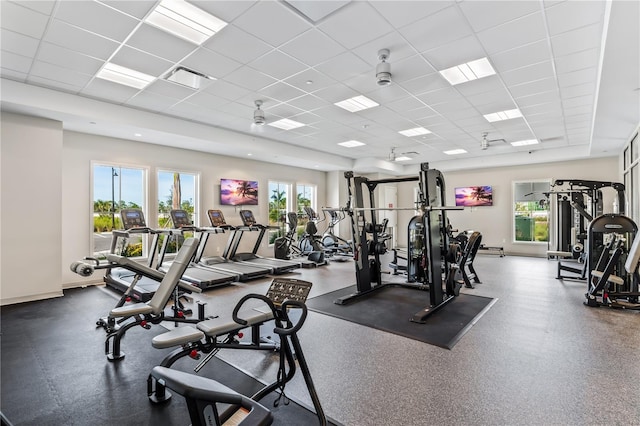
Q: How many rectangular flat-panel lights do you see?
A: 11